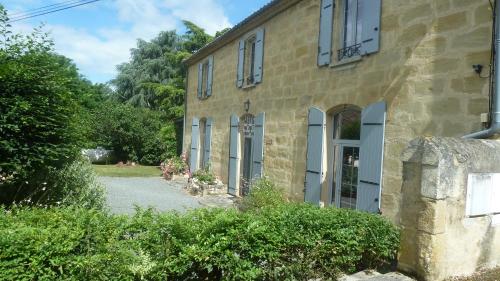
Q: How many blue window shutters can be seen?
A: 12